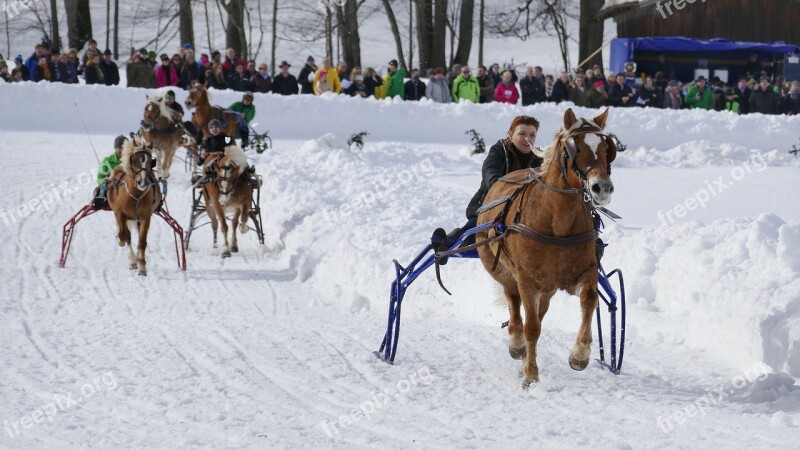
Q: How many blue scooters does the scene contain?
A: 1